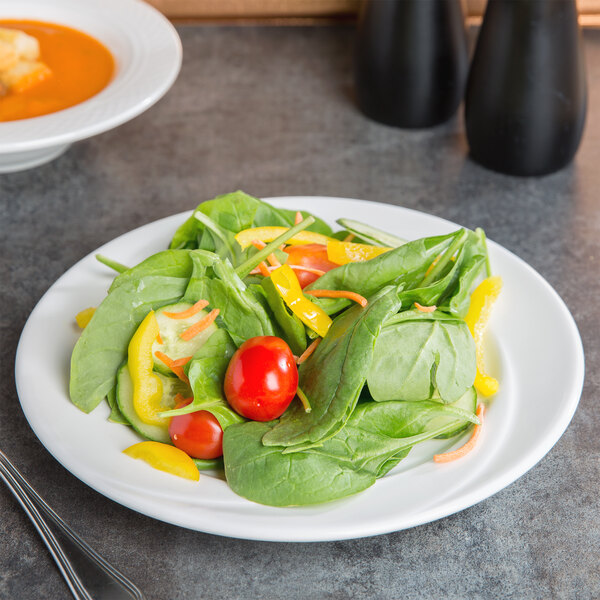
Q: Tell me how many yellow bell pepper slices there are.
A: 7